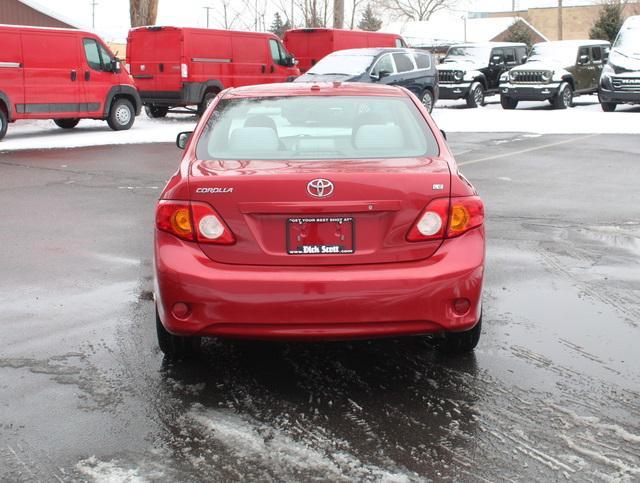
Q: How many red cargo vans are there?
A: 3